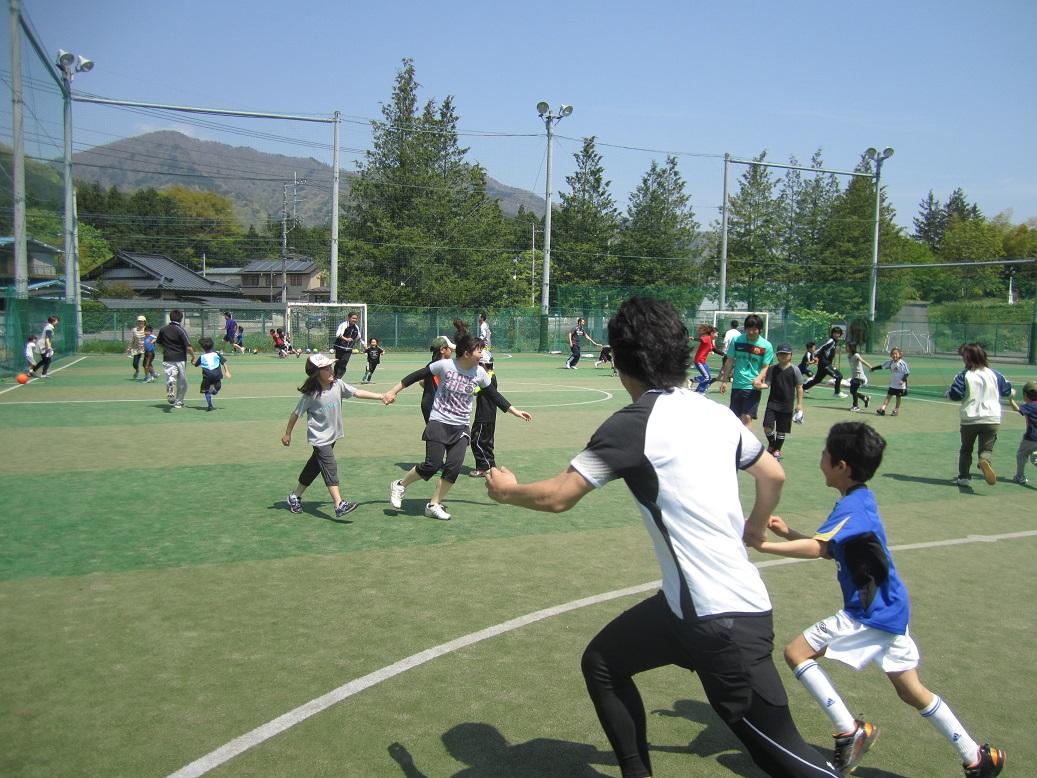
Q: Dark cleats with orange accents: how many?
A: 2